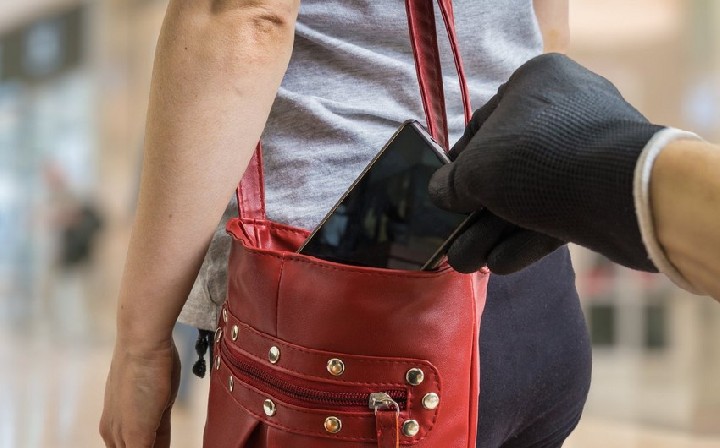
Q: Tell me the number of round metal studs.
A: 12